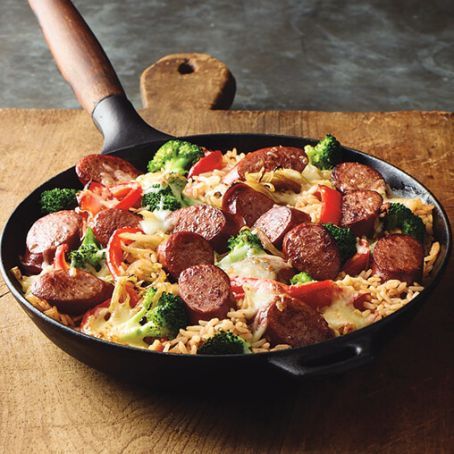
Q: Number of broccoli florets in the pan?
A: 11